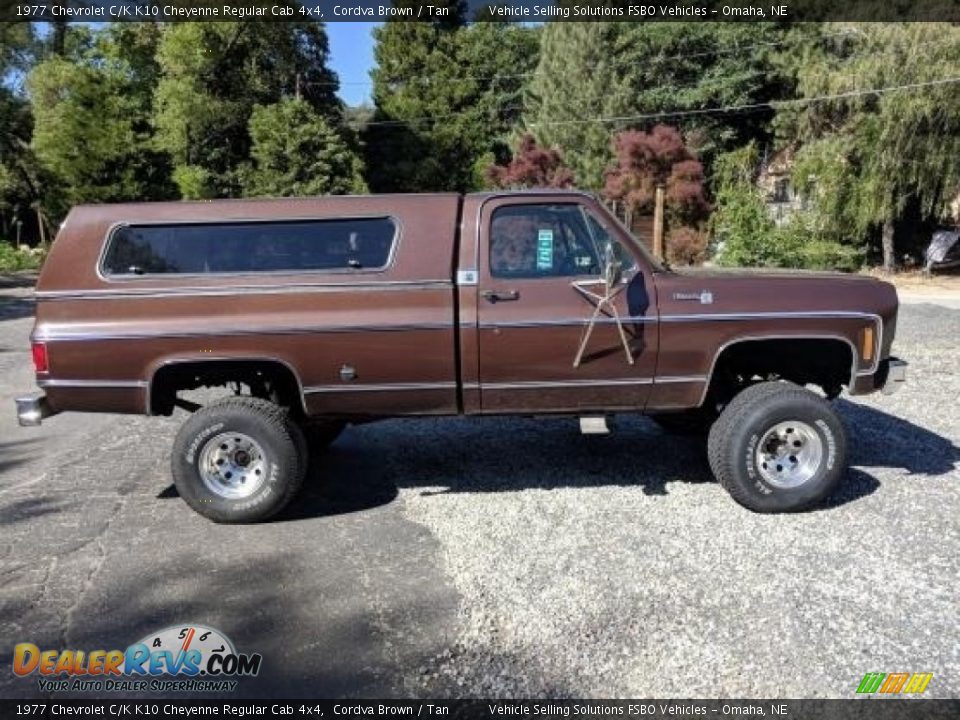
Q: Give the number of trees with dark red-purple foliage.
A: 2